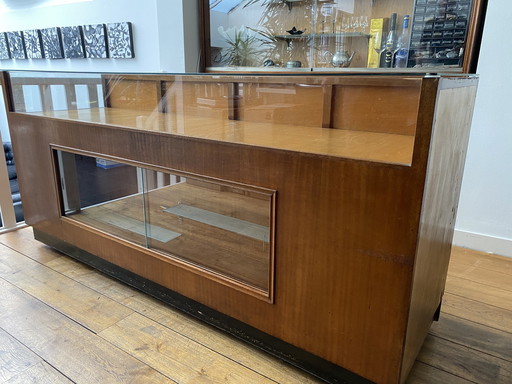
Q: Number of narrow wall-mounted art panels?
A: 7